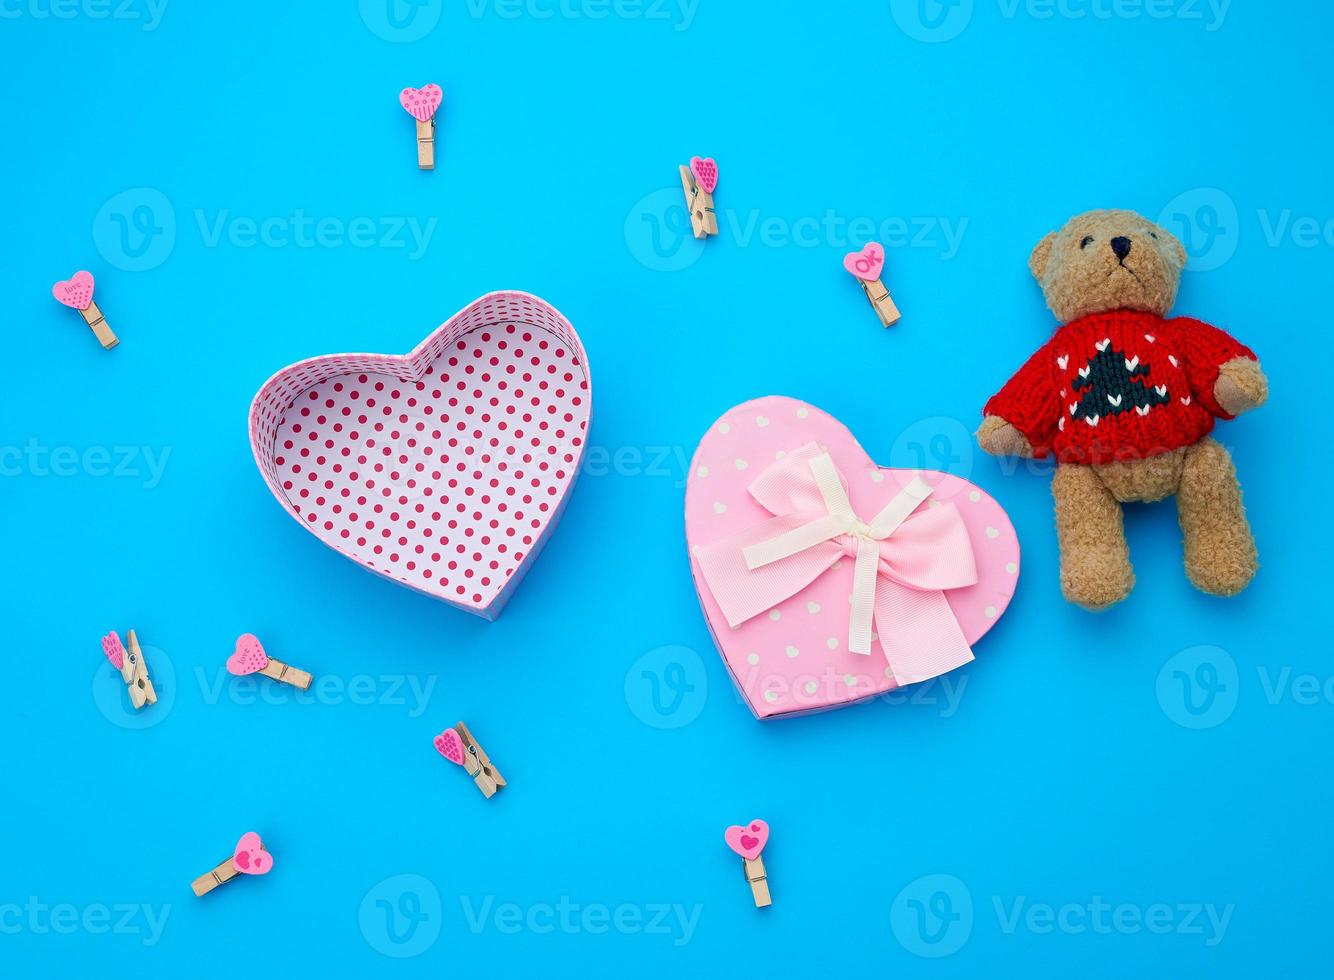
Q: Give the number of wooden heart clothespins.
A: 9